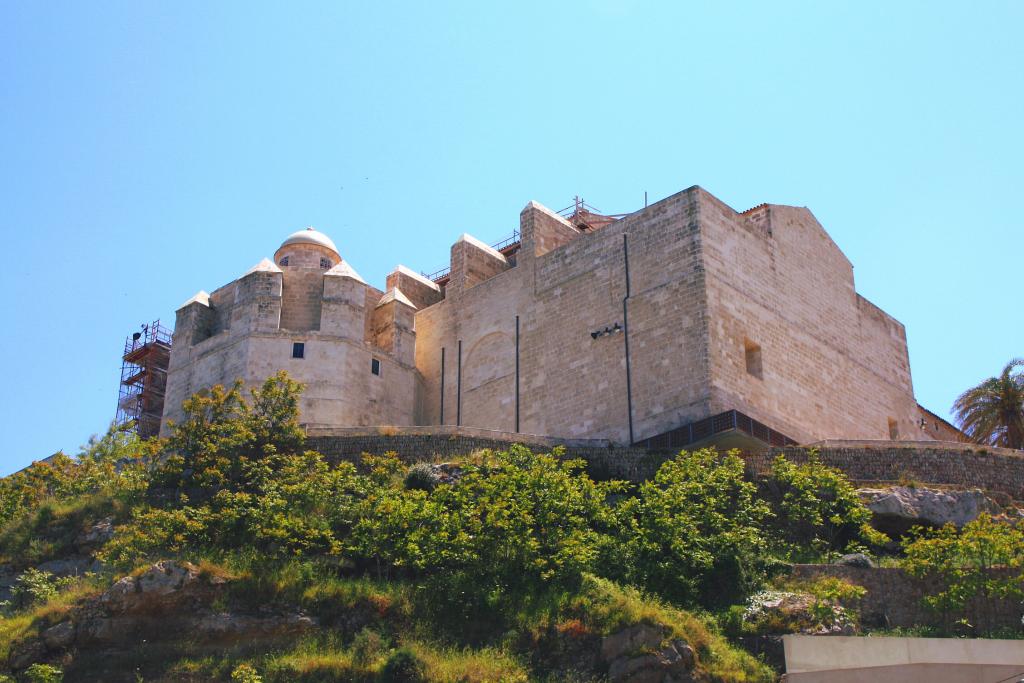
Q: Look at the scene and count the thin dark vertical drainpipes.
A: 4